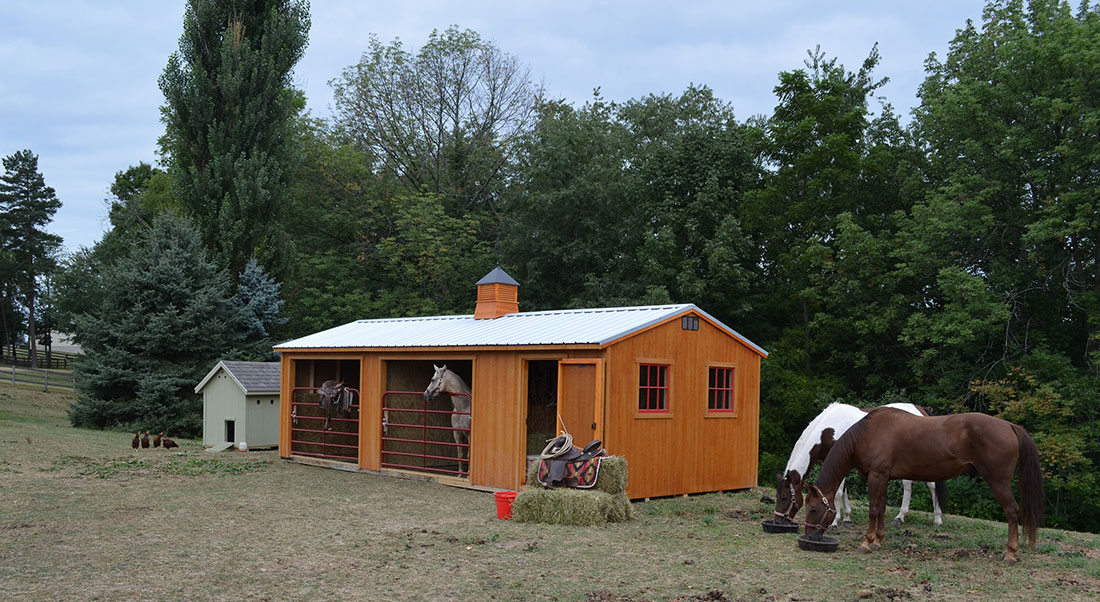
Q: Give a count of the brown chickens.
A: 4